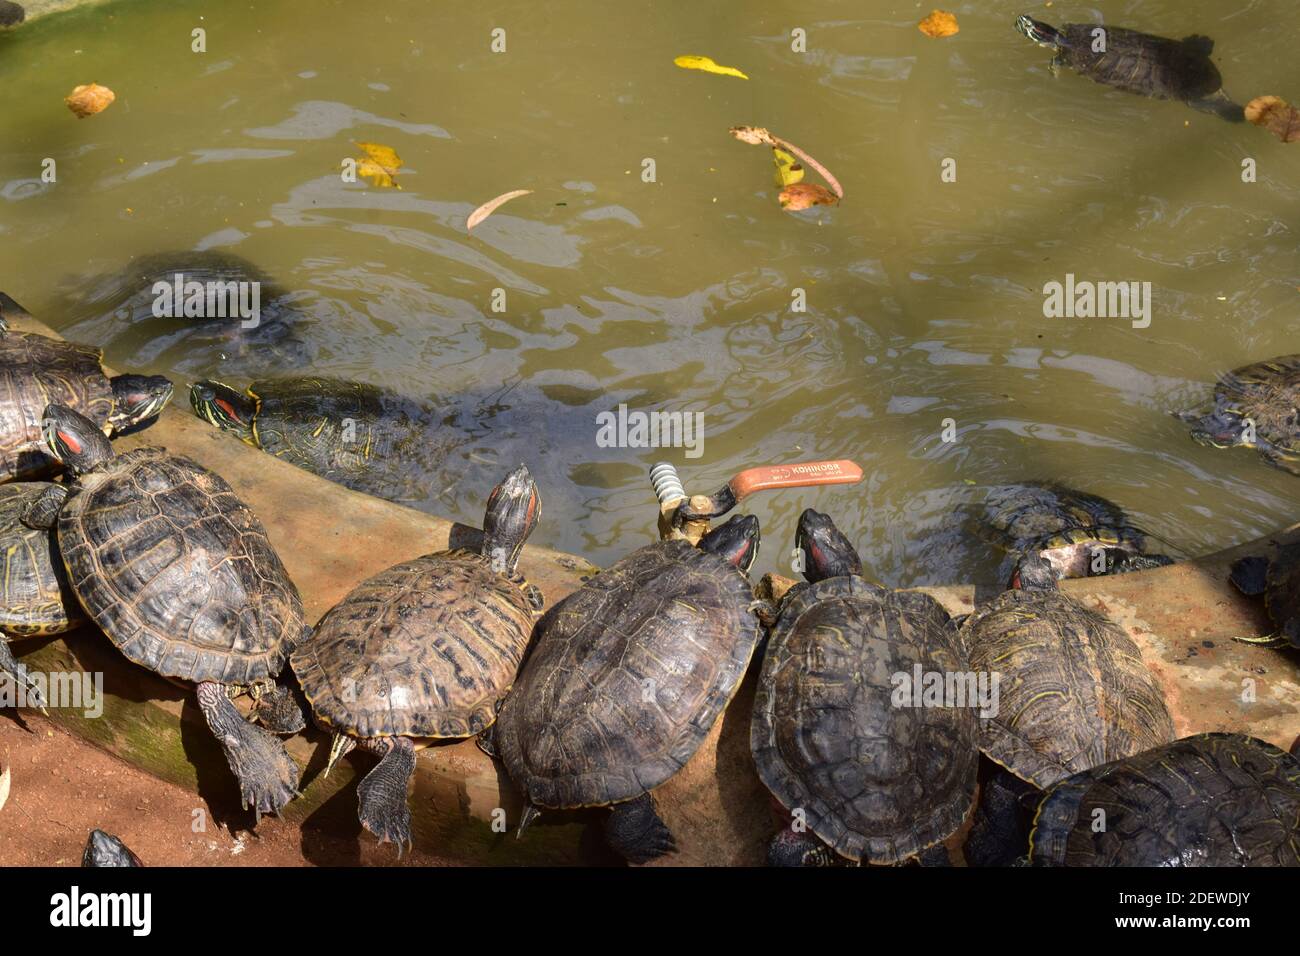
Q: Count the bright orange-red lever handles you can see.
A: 1